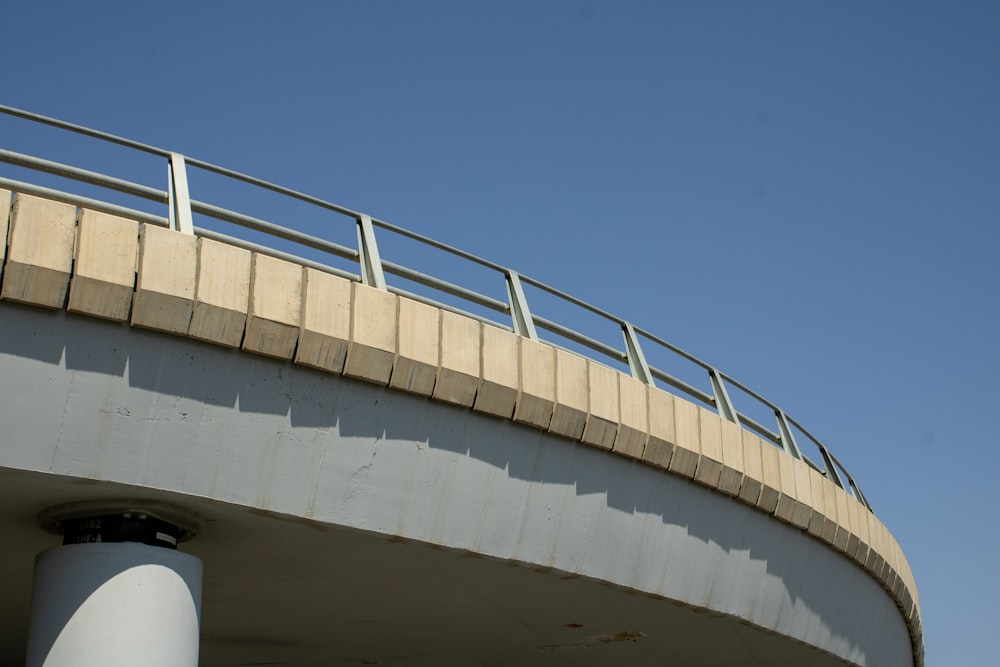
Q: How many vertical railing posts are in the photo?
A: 8